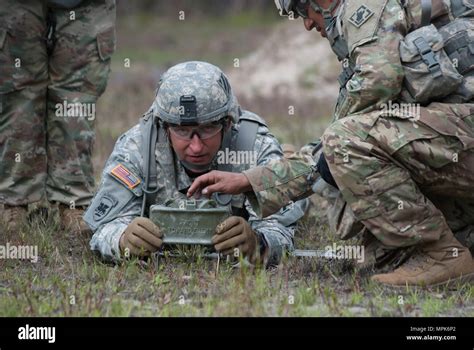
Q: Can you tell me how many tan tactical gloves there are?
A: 2